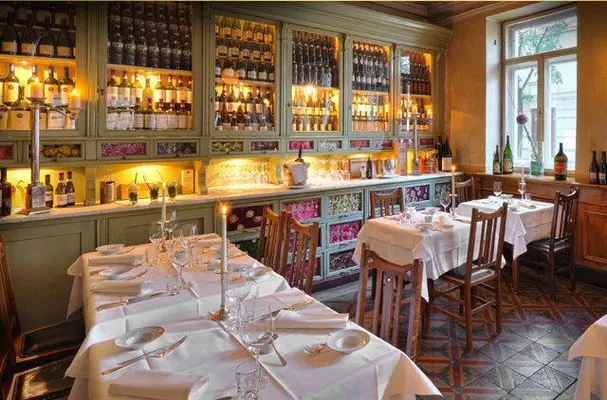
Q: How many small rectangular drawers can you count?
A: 12